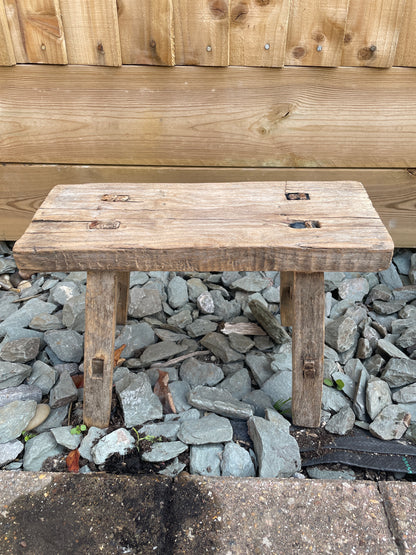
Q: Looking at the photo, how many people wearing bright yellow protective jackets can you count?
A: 0